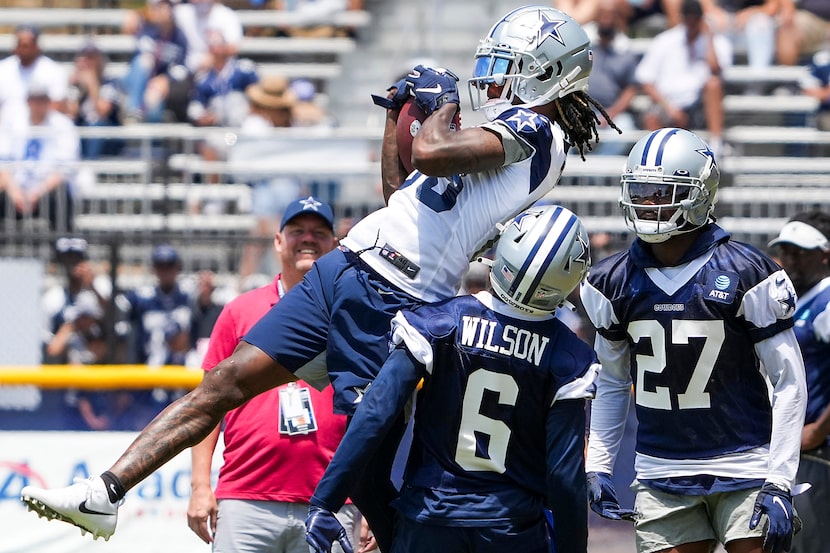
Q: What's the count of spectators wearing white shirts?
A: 4